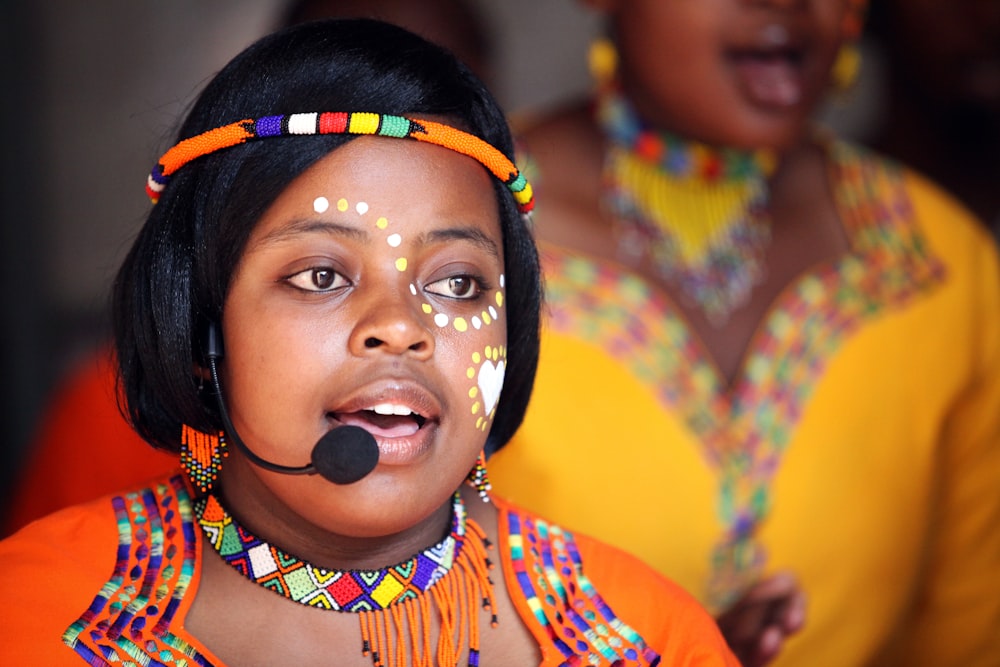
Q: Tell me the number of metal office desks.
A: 0